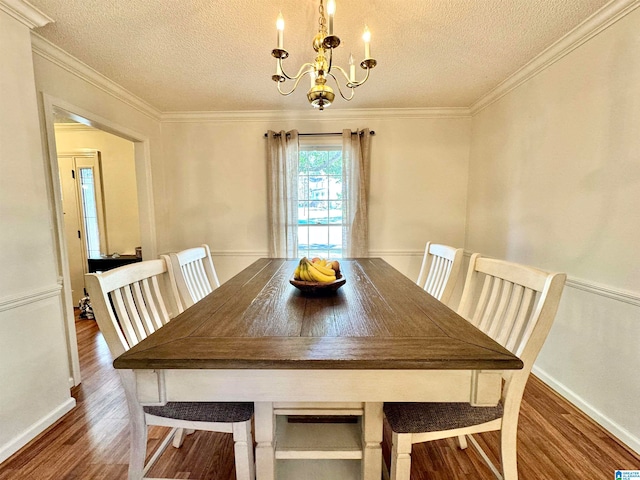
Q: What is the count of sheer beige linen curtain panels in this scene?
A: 2